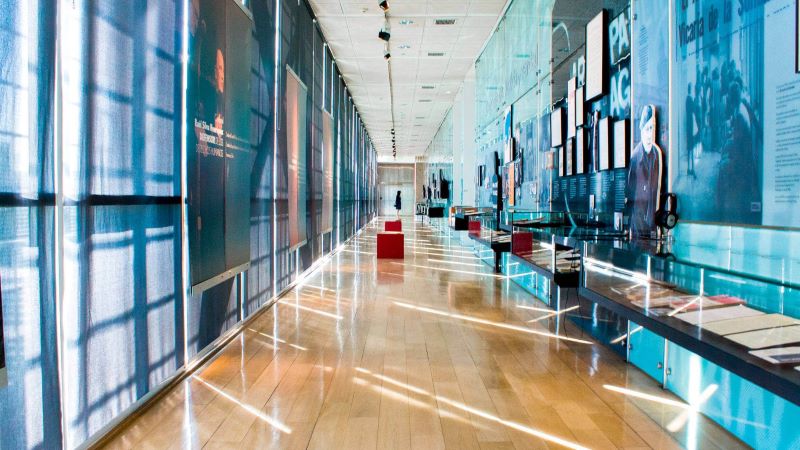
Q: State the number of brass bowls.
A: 0